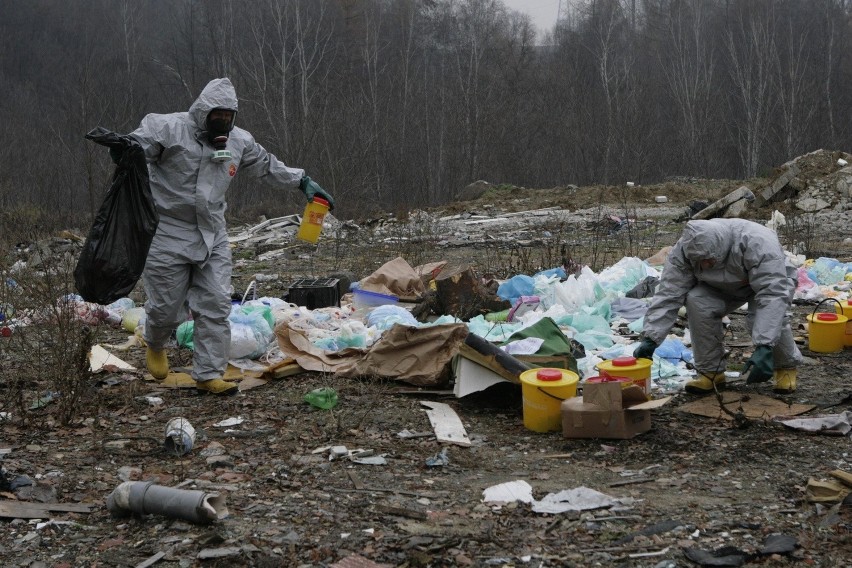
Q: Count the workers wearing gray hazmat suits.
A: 2